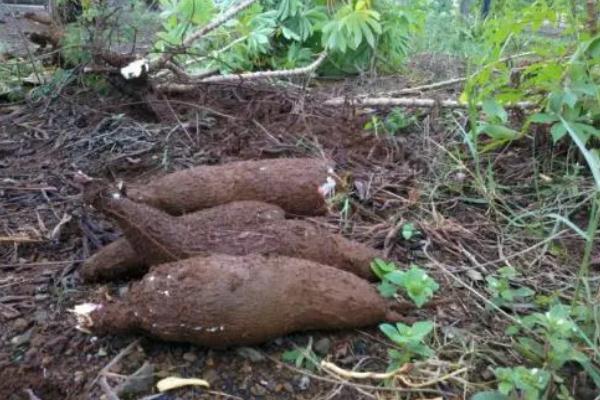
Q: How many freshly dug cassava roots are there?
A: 4